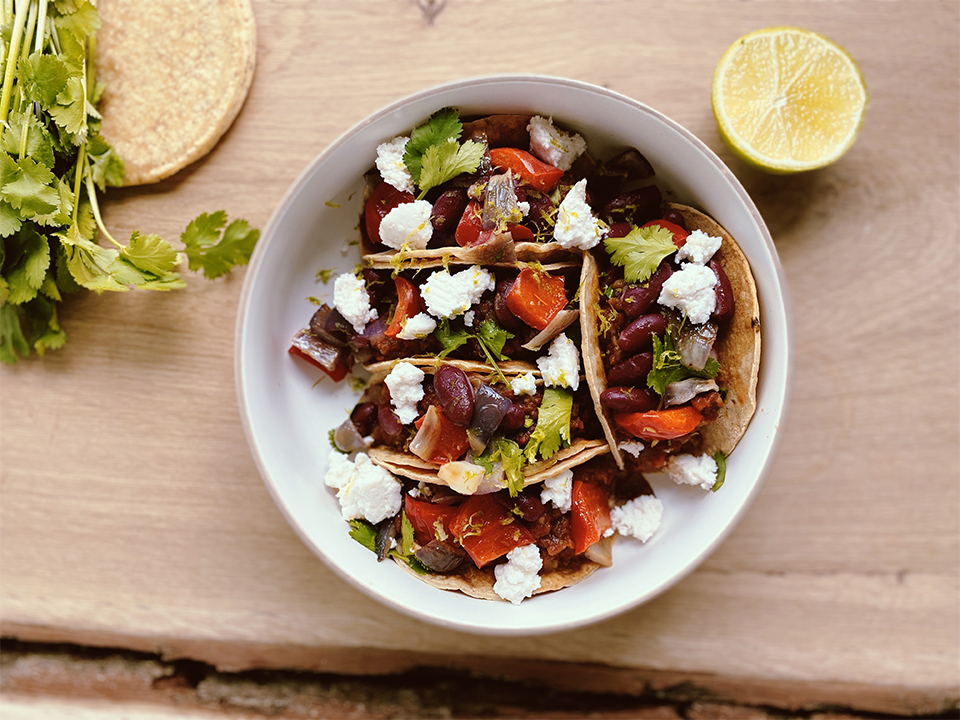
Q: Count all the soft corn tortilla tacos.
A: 5